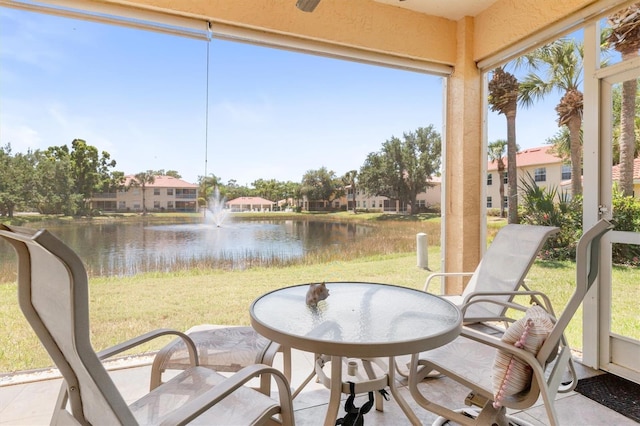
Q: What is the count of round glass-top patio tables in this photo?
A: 1